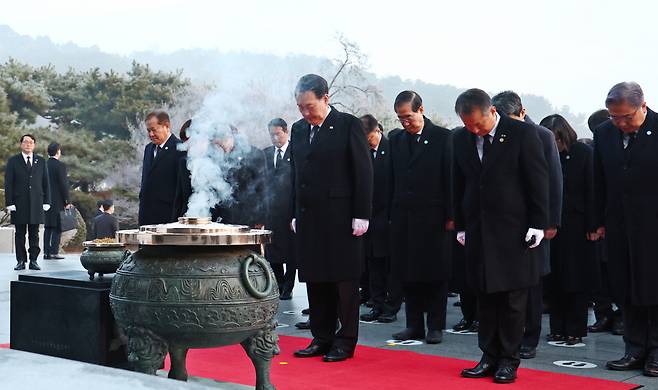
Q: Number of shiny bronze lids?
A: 1